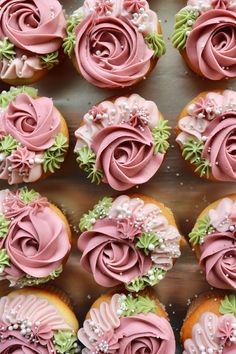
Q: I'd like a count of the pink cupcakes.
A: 12